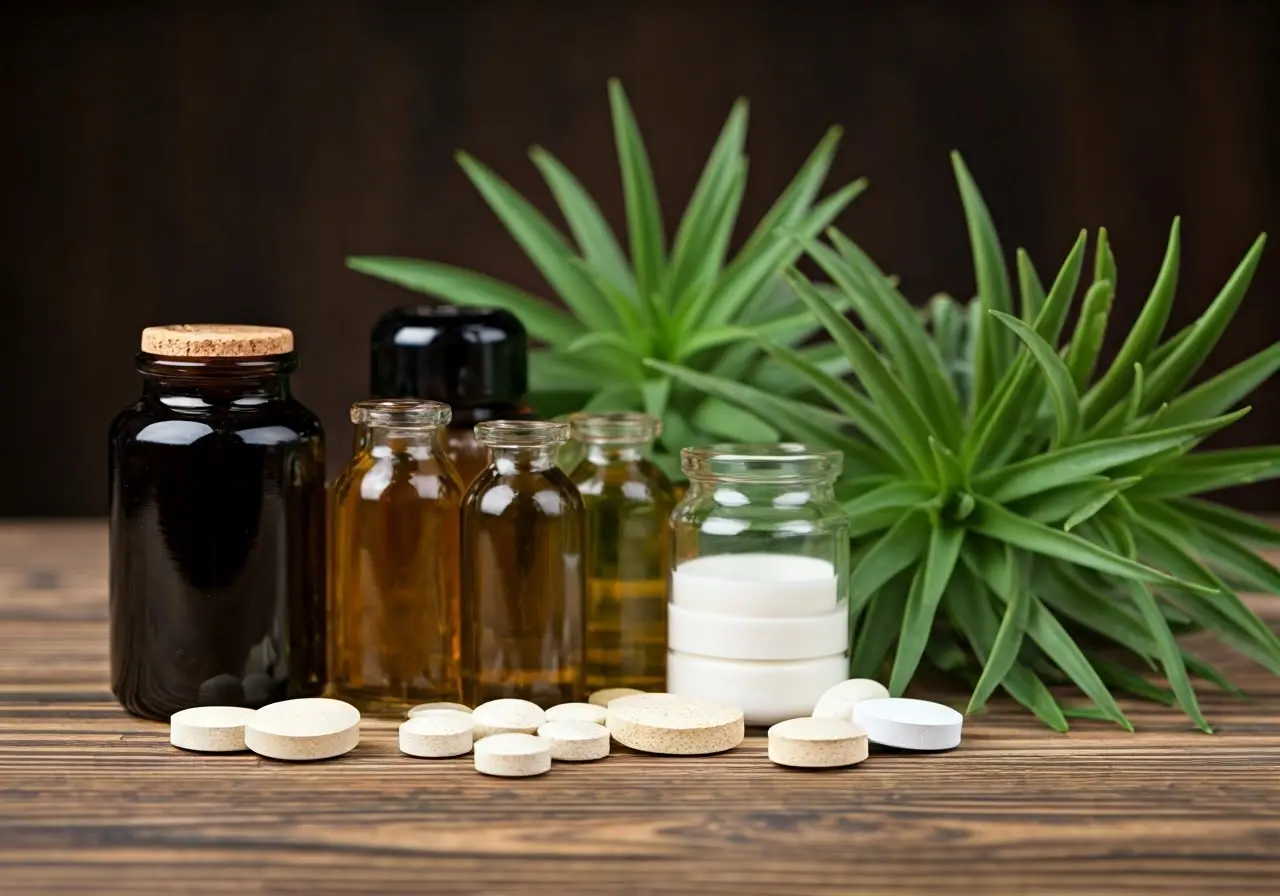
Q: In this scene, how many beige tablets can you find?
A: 12